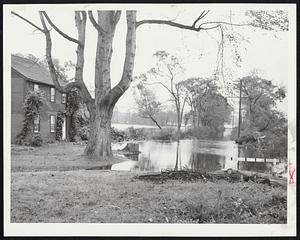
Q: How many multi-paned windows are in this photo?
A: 5